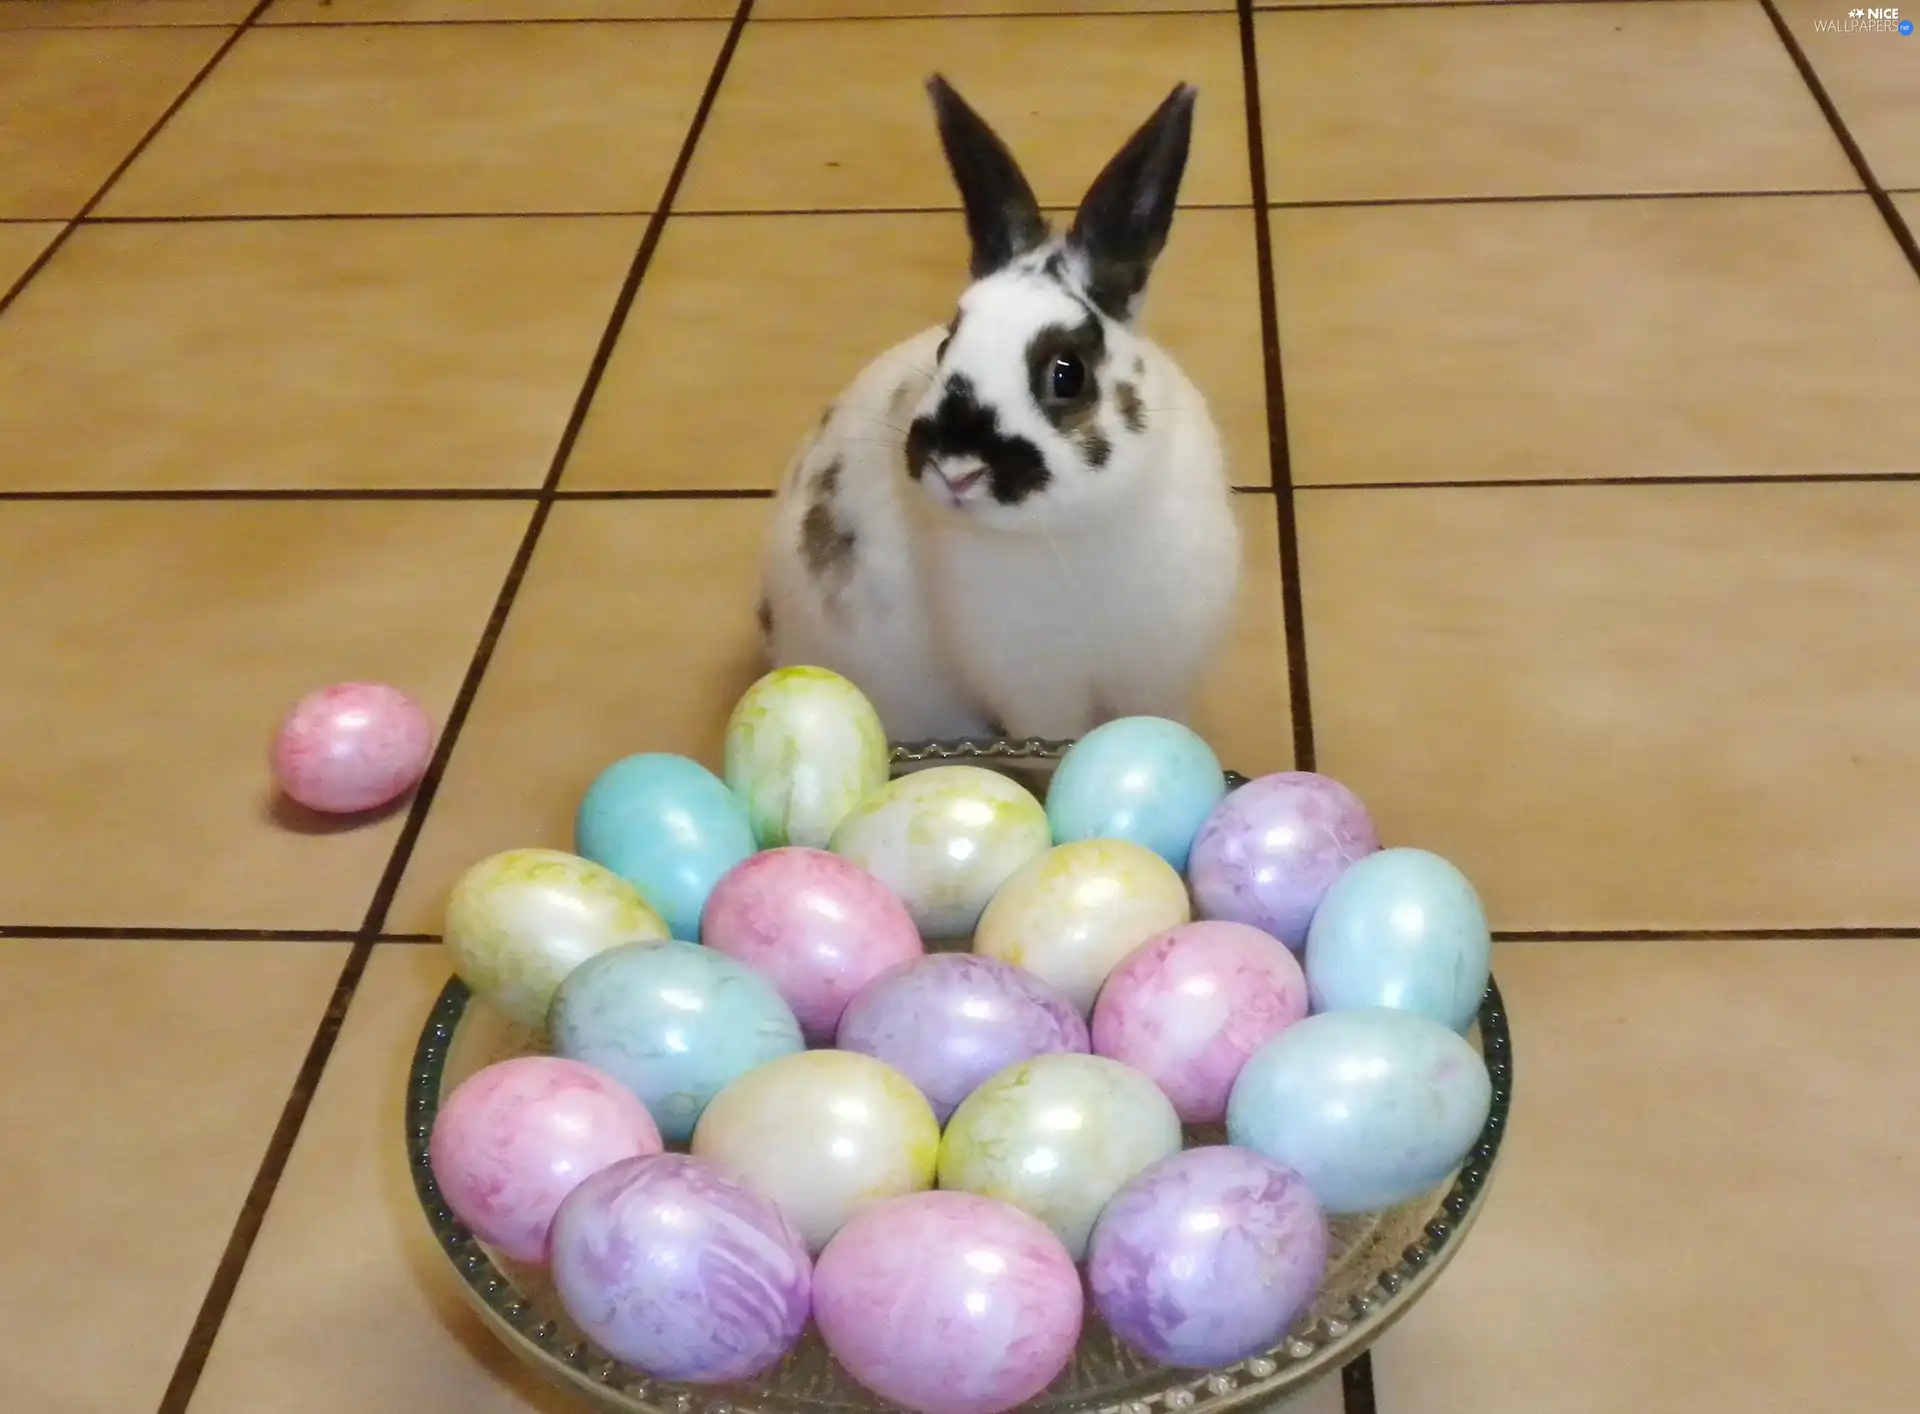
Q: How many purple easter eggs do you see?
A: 4